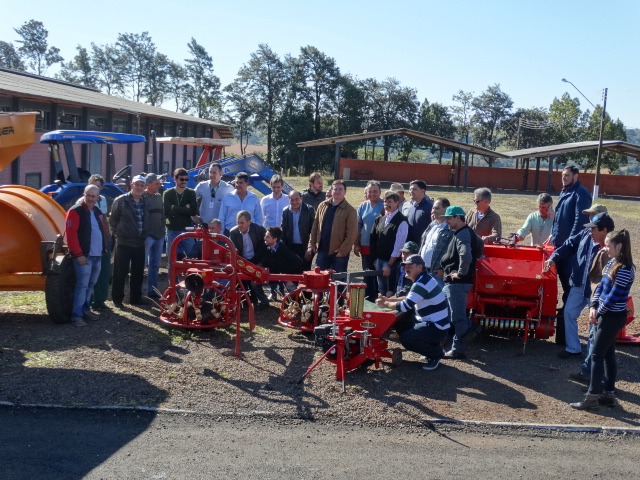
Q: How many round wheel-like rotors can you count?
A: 2